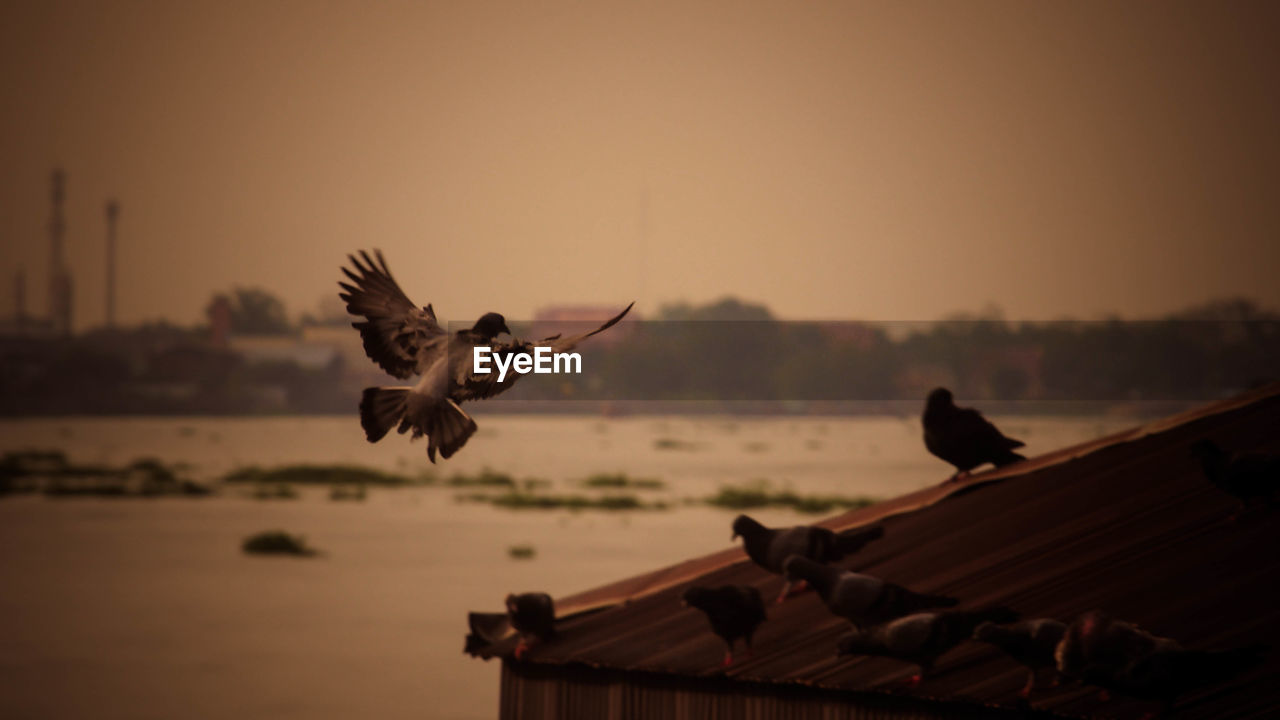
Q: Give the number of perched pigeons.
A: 10